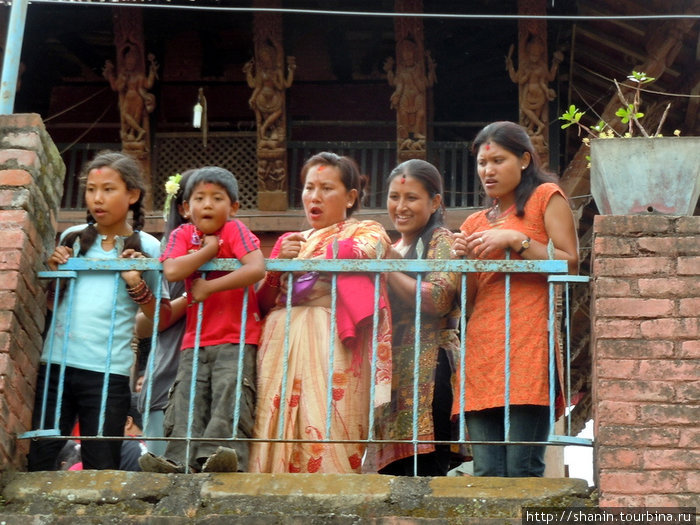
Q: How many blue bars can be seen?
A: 14